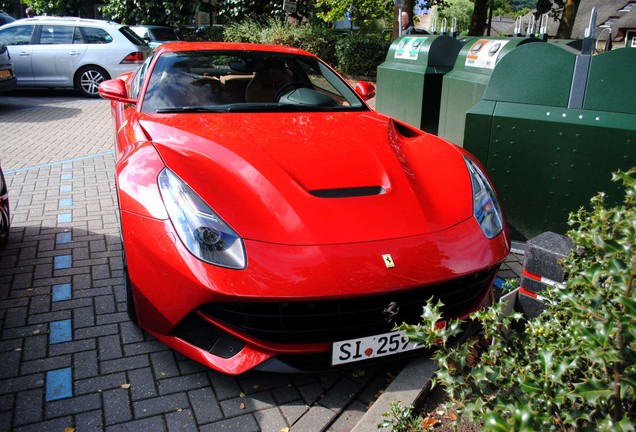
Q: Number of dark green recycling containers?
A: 3